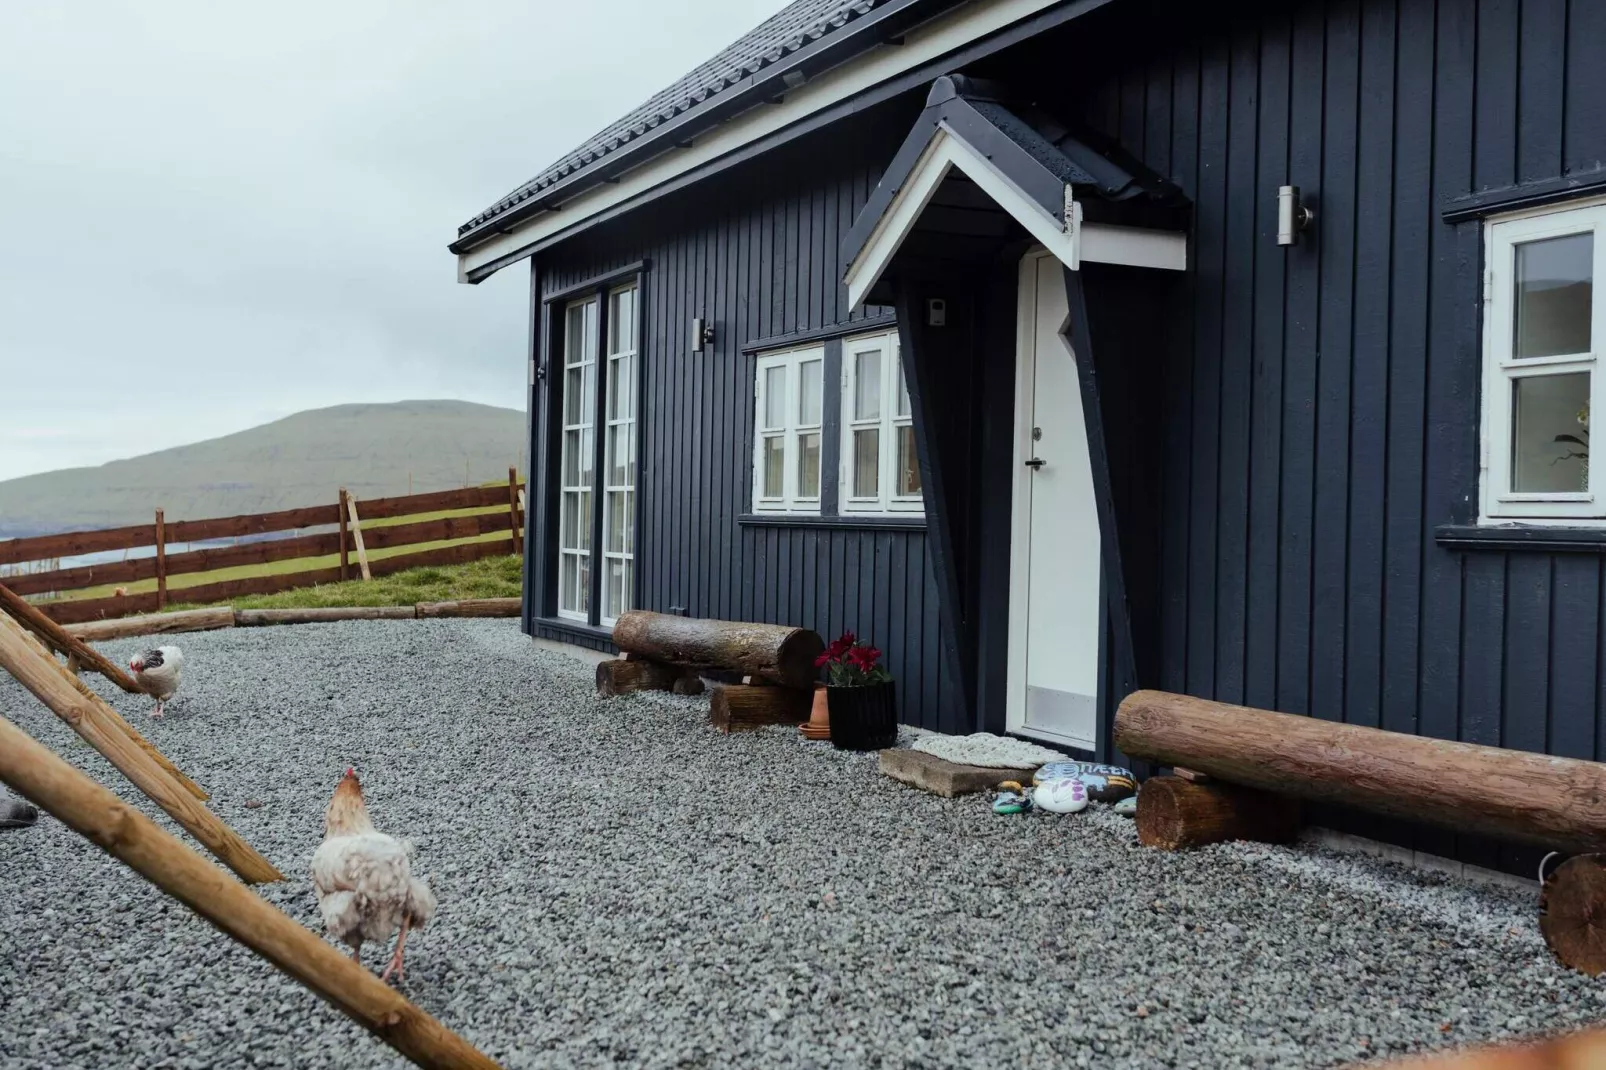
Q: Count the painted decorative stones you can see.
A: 5